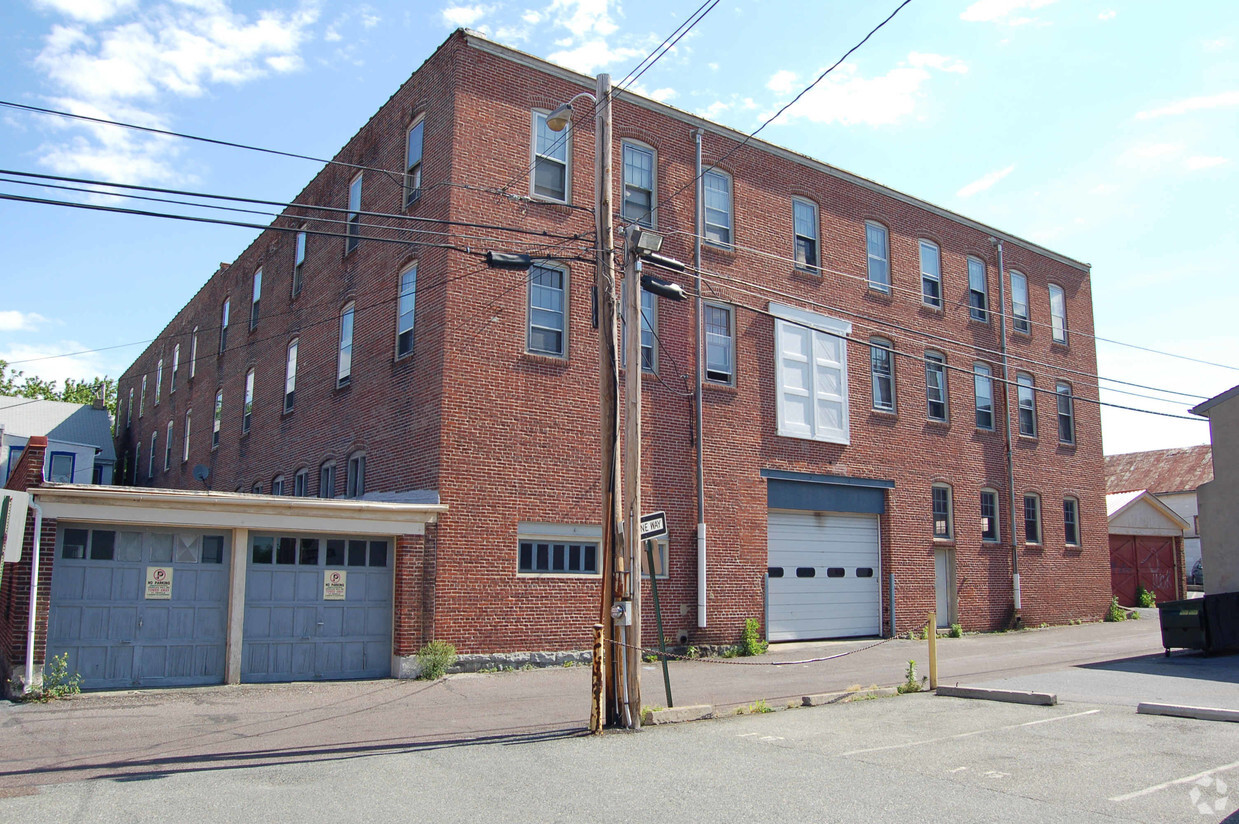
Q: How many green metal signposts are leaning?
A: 1